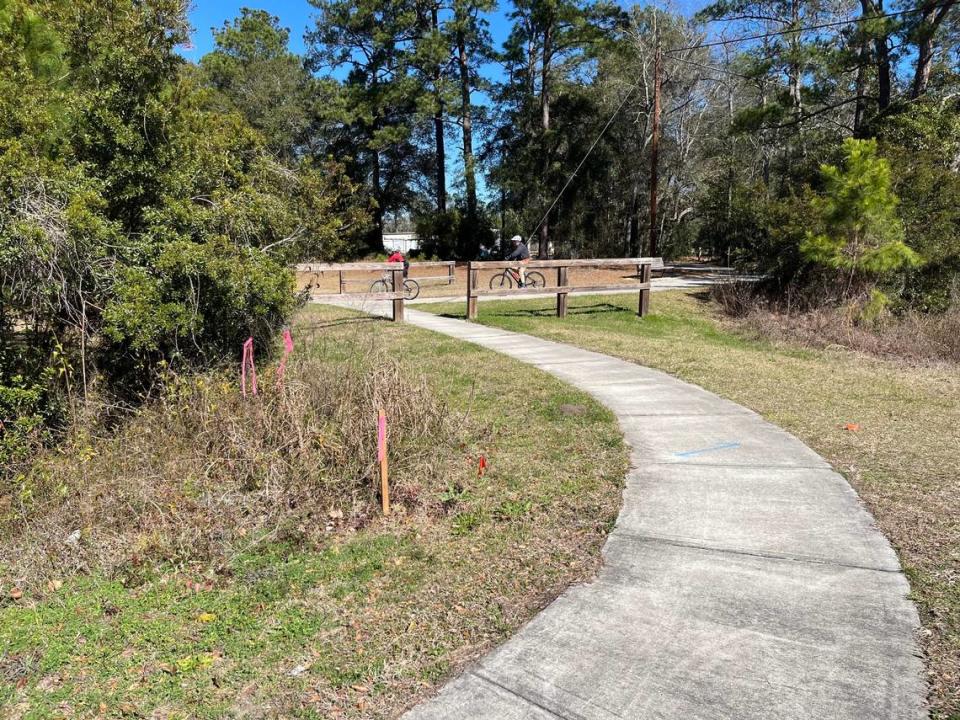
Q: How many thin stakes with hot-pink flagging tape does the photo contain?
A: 3